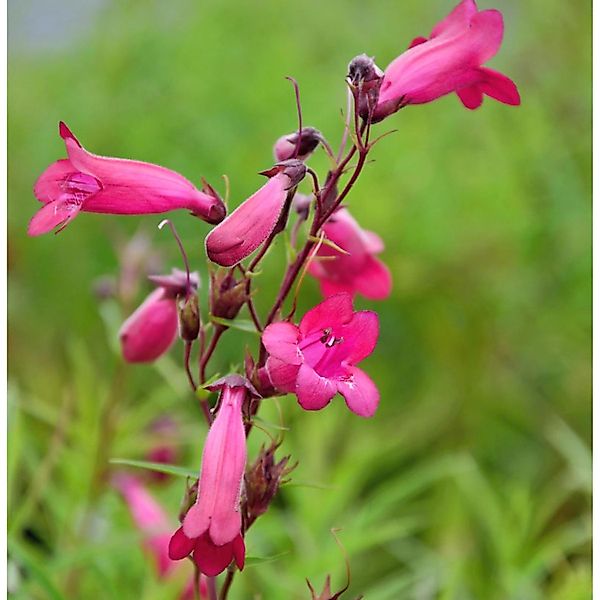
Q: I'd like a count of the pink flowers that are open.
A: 5